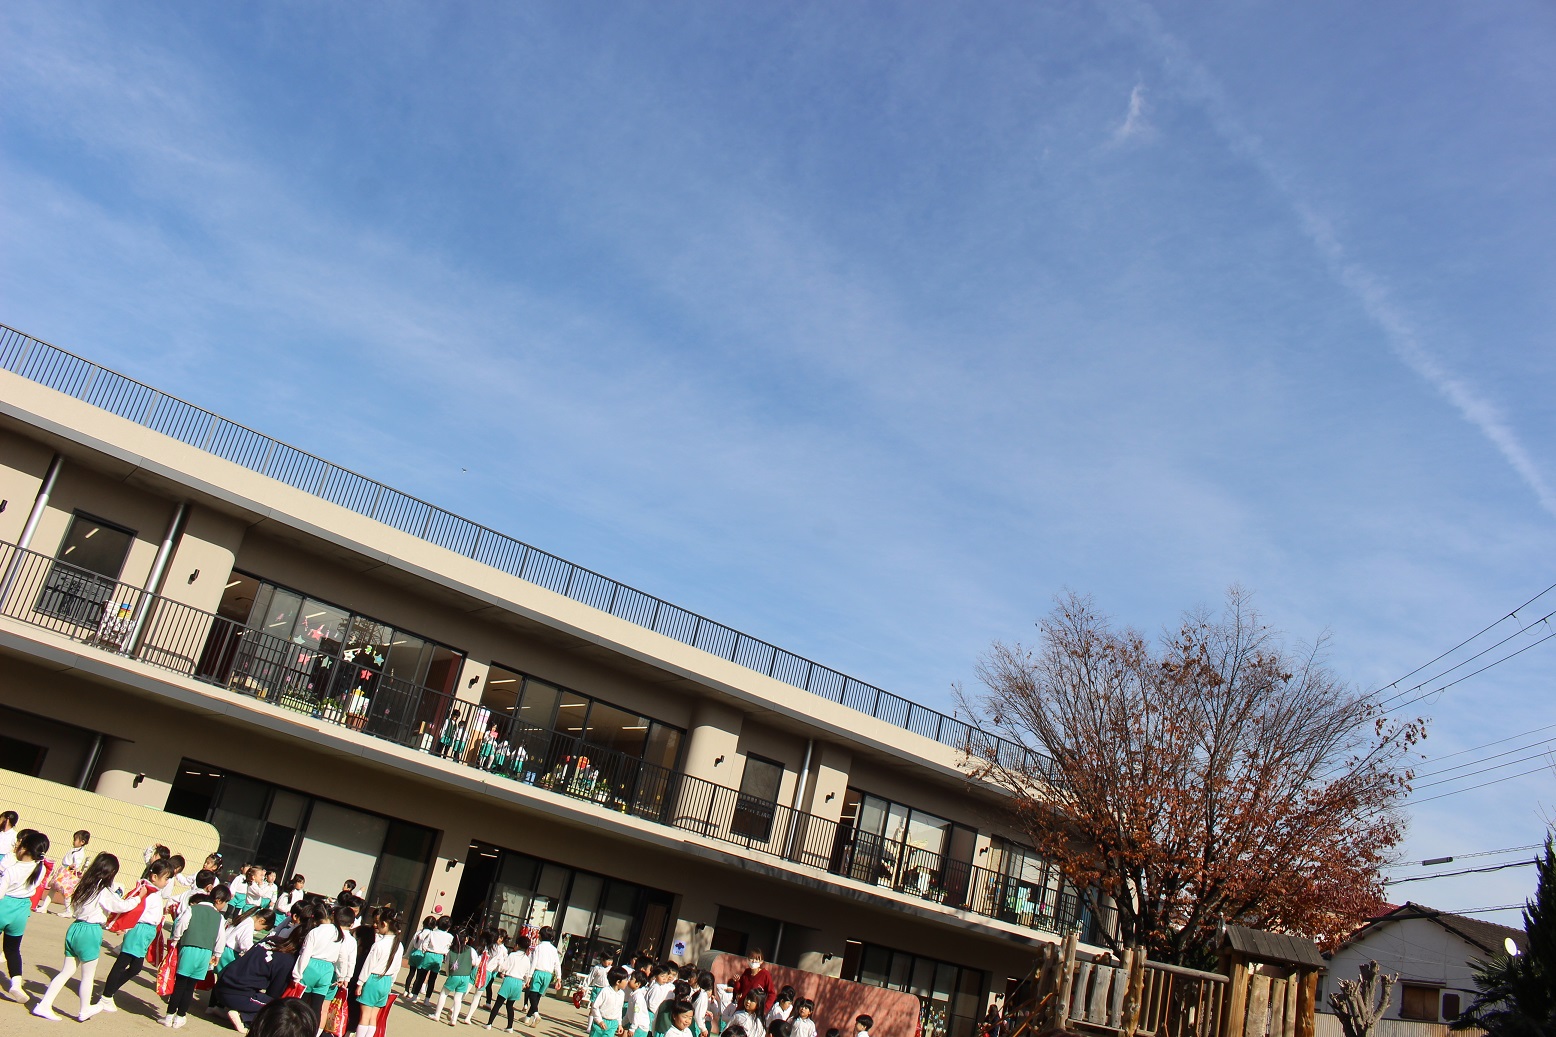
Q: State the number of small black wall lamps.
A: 11